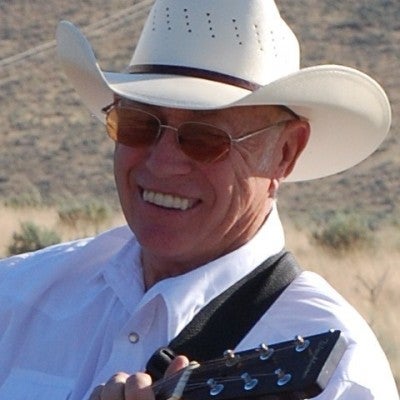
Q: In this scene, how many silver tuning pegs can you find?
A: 6